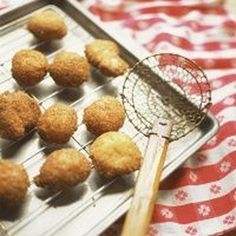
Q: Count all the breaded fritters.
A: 10